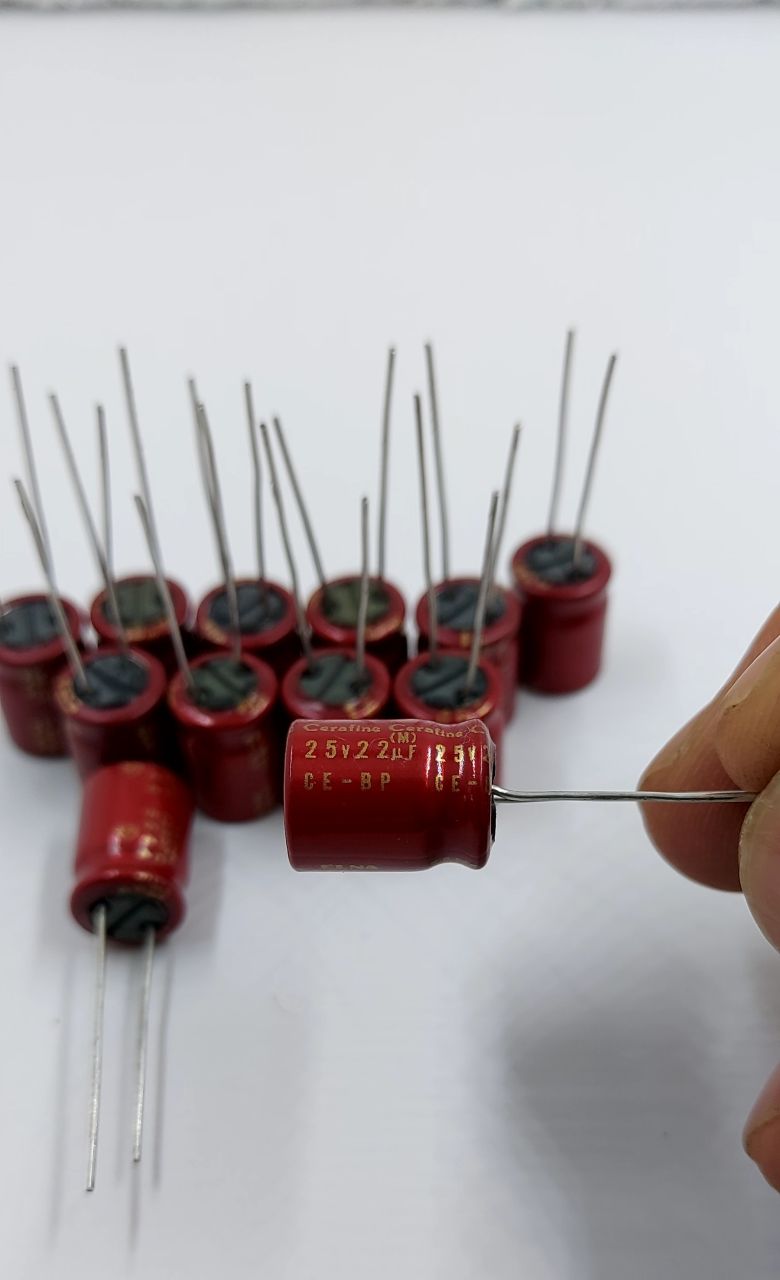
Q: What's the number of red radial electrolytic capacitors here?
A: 12